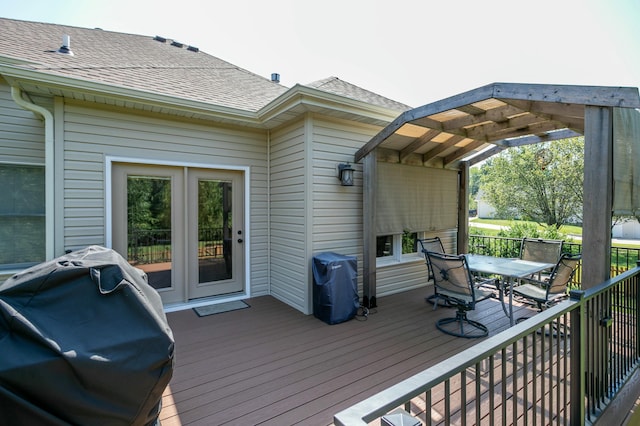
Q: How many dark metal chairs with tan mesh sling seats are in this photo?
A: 4